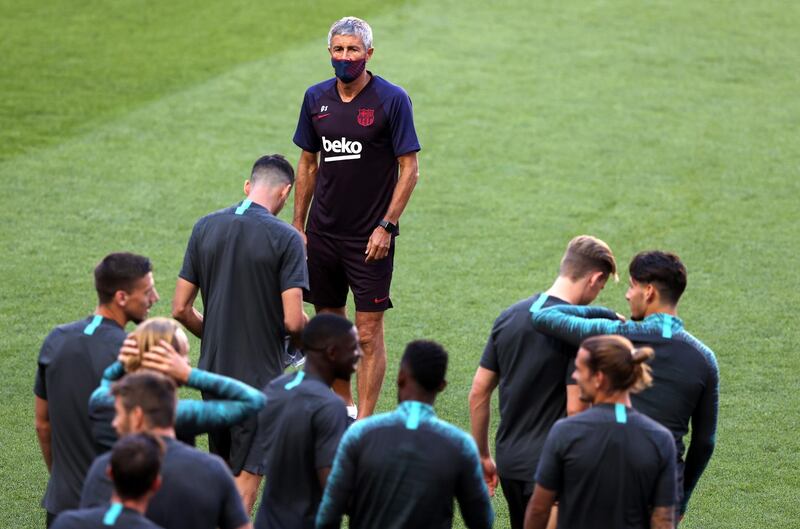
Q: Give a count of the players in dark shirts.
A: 10